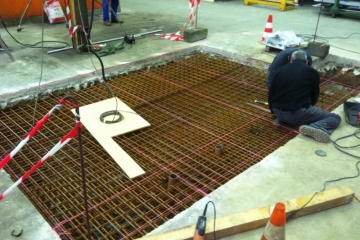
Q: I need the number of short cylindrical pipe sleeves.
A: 2